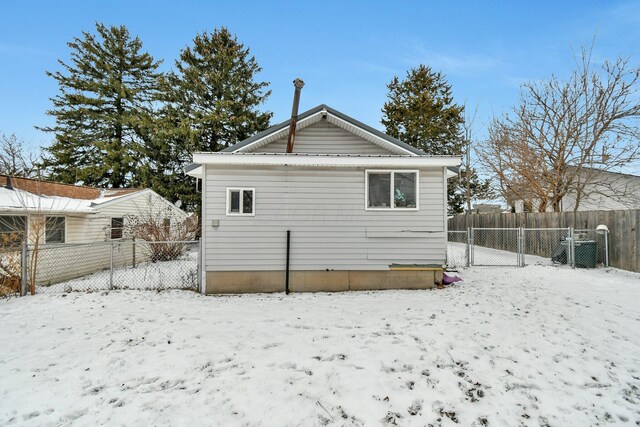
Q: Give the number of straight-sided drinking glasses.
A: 0